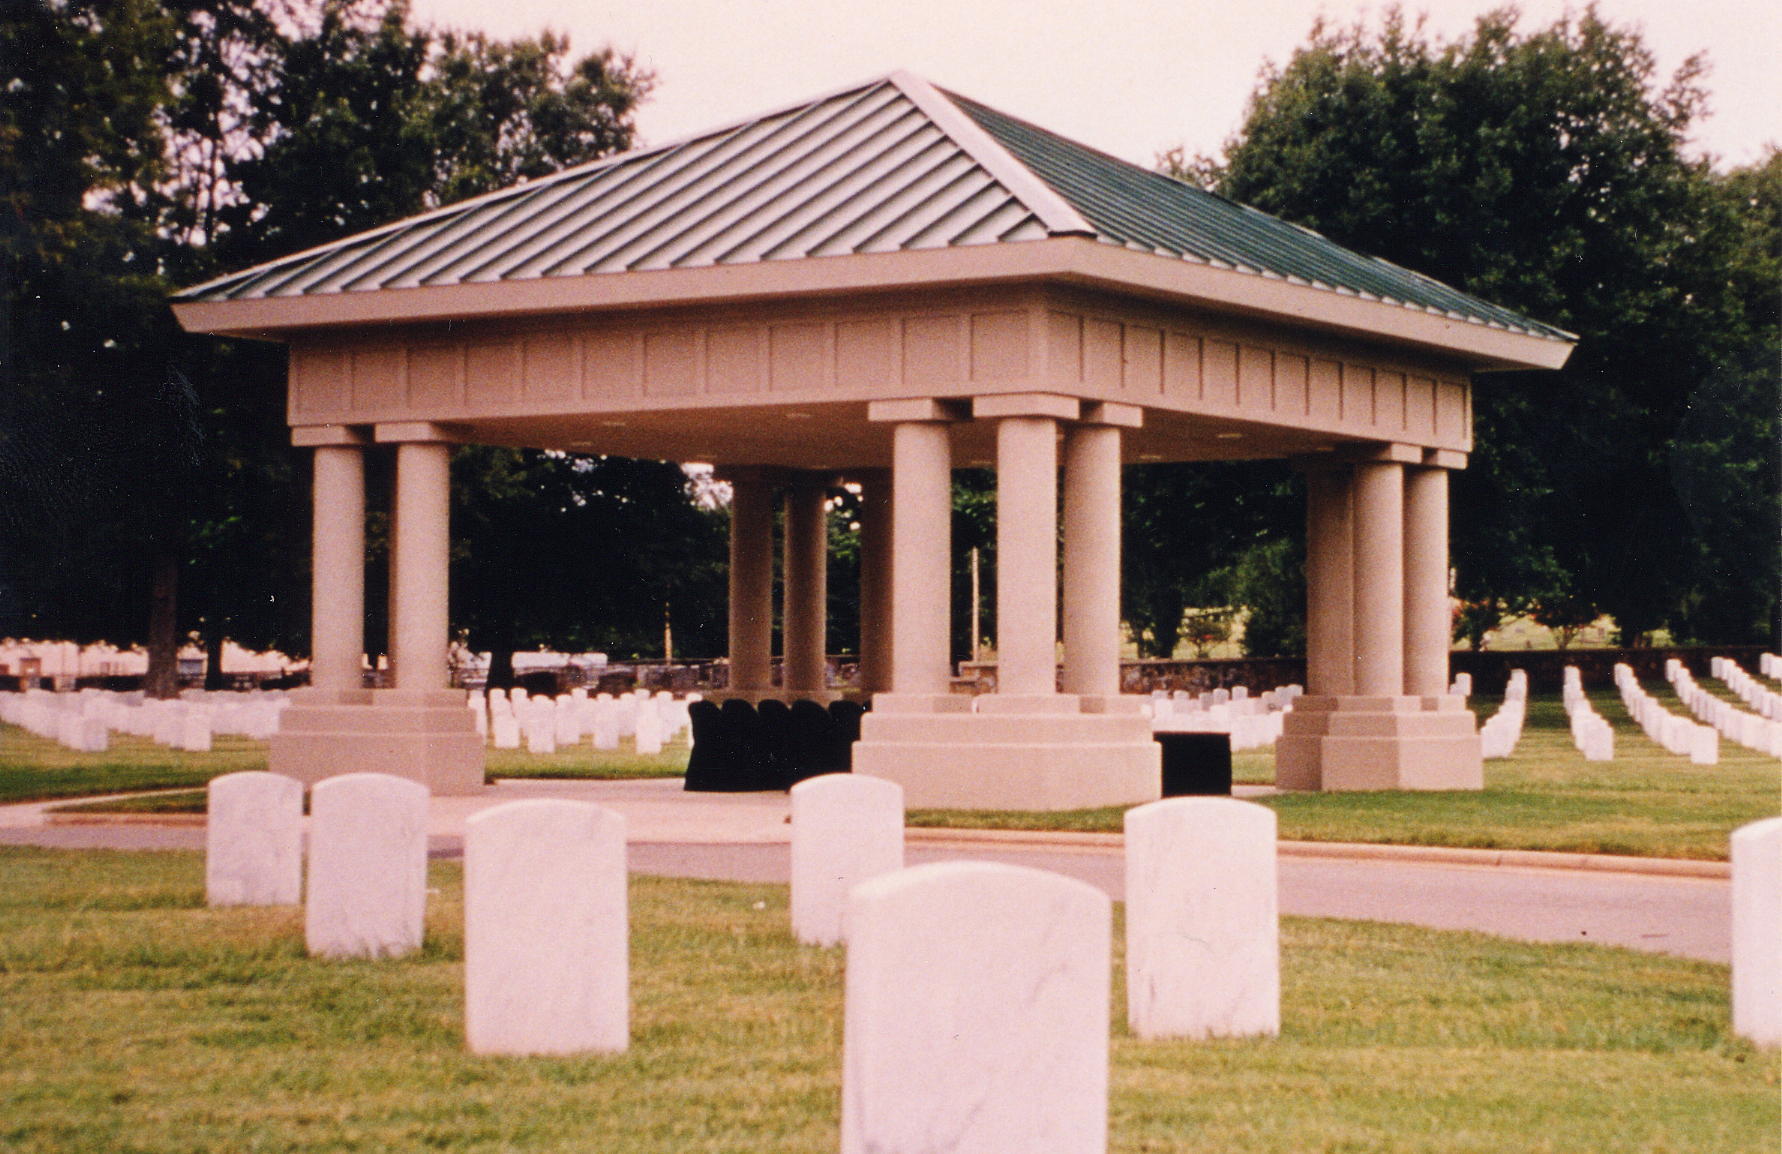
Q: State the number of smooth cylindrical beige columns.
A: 11